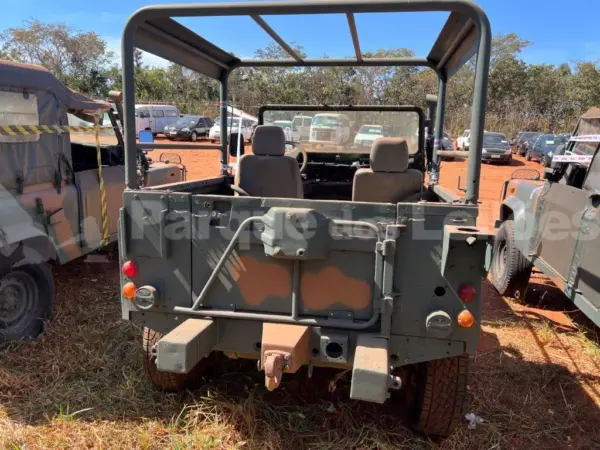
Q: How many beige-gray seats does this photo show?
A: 2